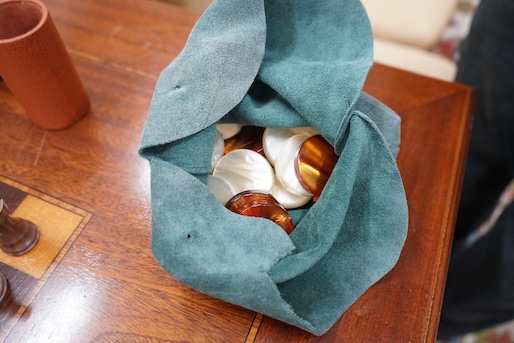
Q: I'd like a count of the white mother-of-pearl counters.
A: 7